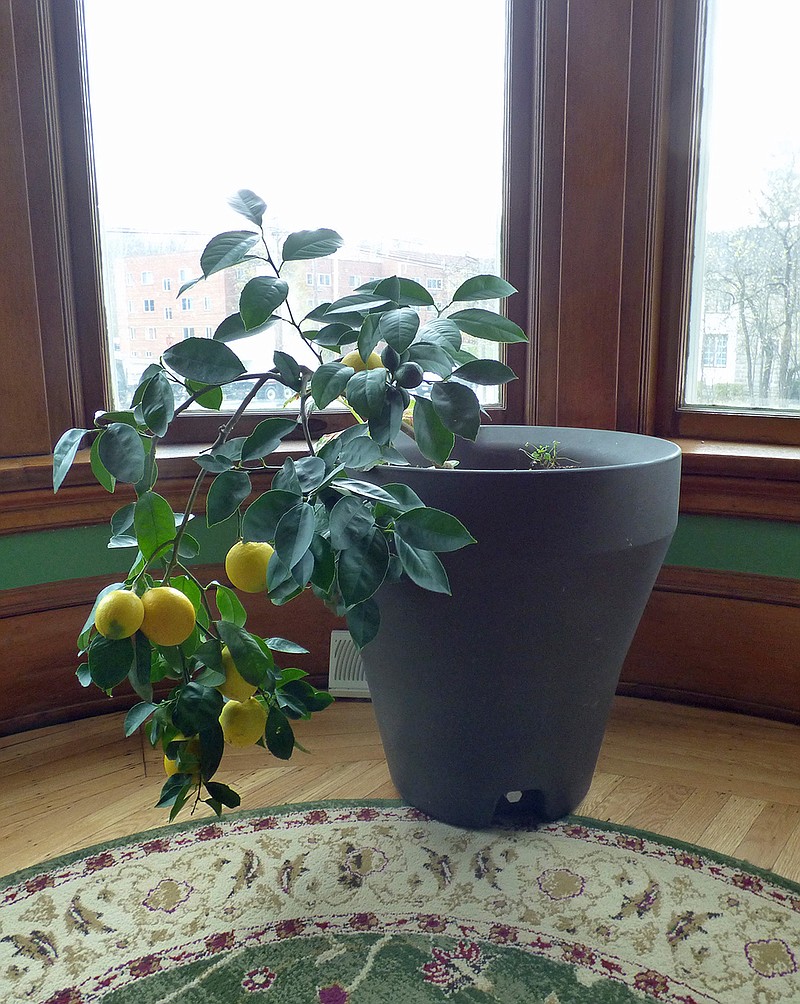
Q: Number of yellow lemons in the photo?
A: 7